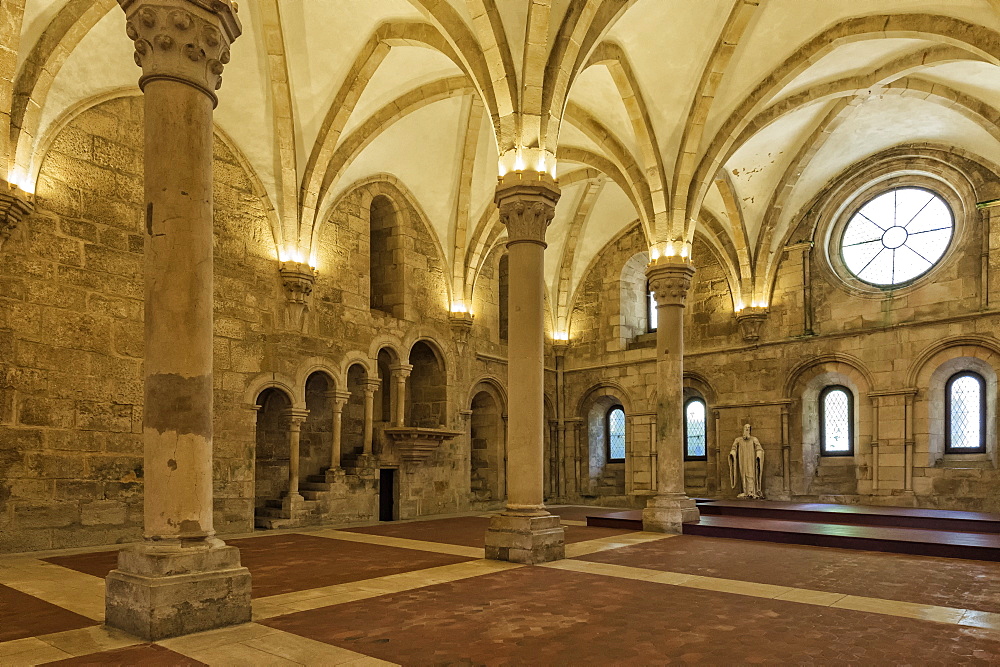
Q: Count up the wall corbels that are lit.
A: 5